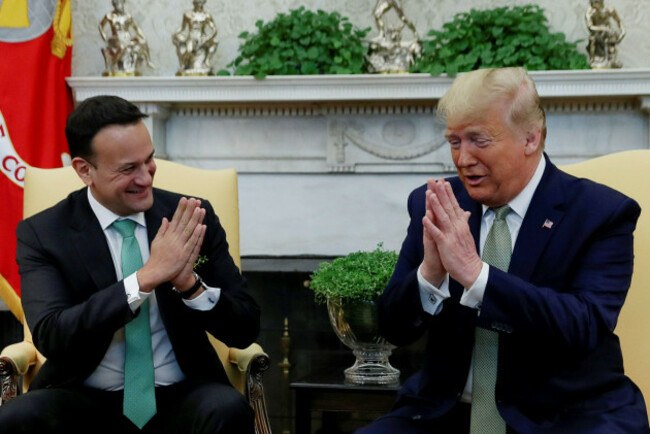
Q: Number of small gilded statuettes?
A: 4